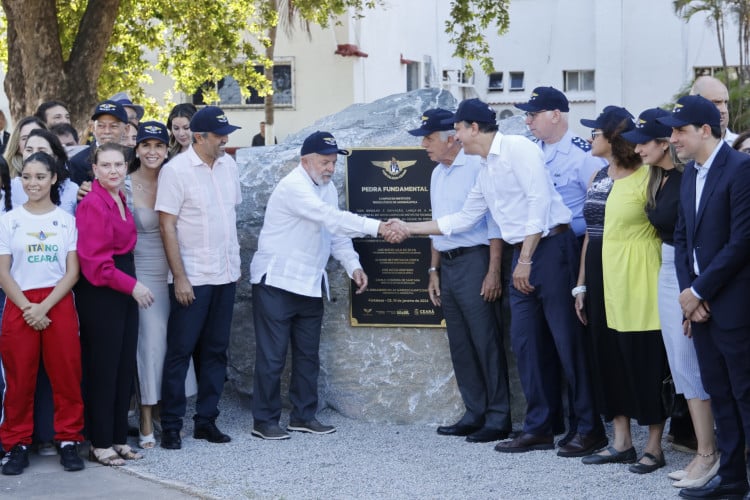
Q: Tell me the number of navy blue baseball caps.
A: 10